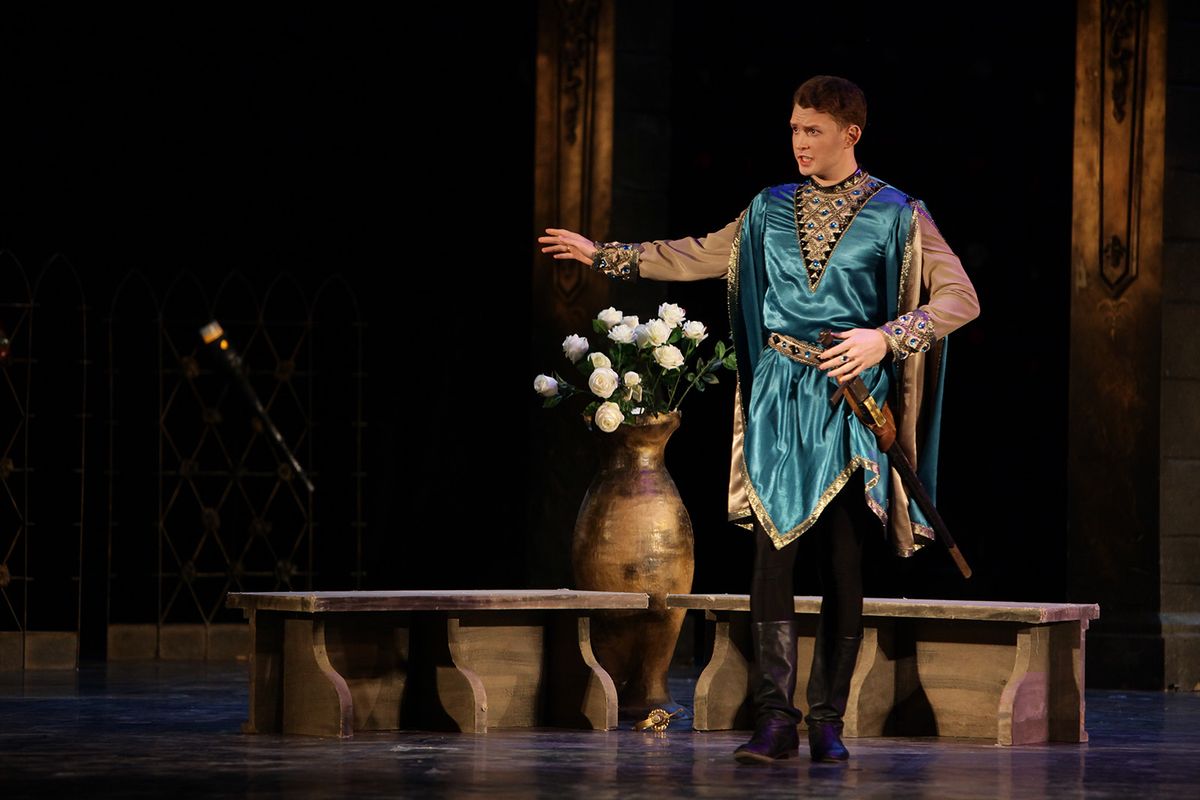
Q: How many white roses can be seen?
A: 14